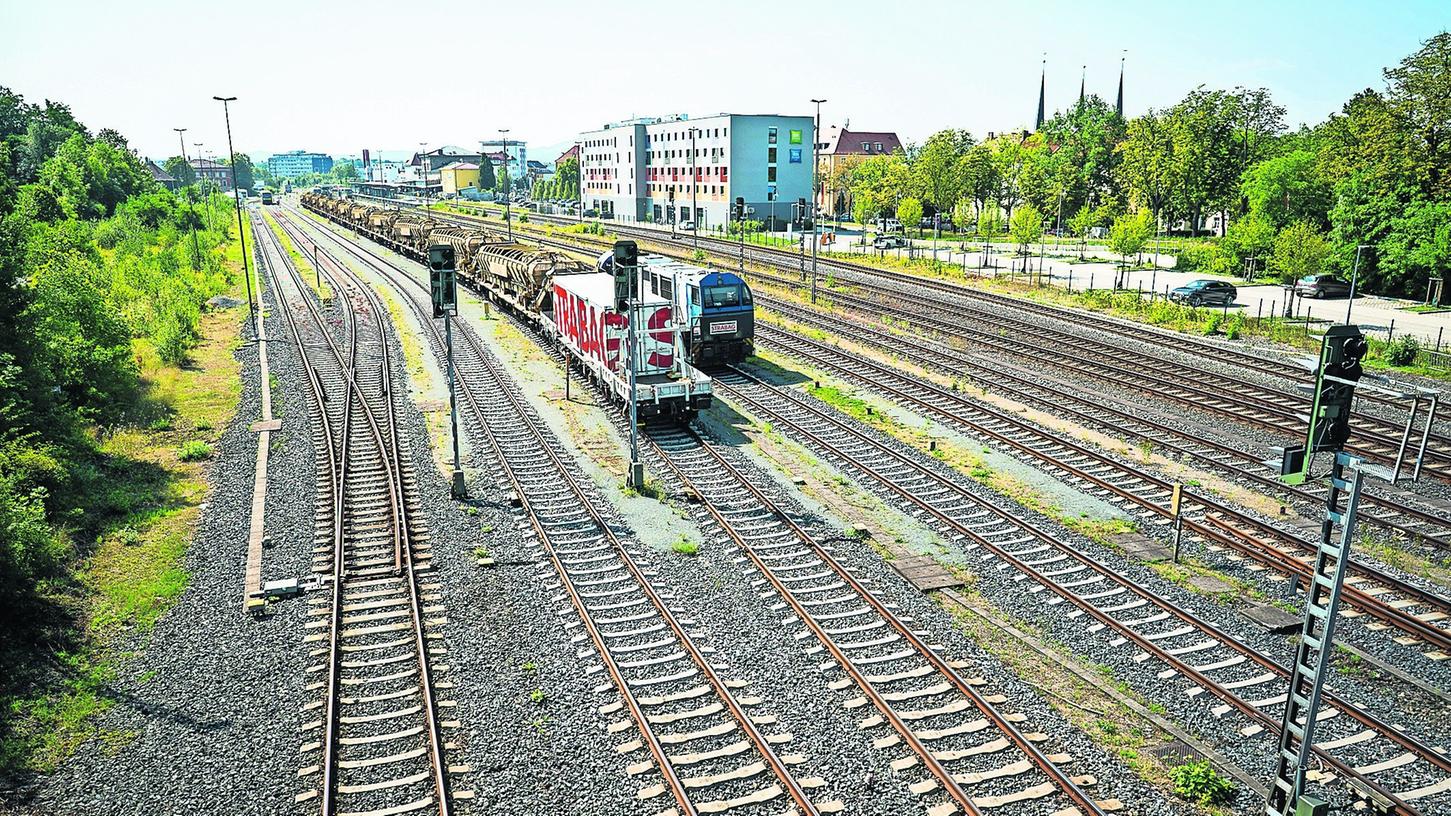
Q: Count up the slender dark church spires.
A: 3